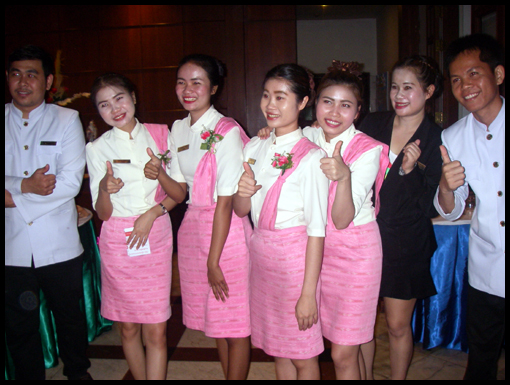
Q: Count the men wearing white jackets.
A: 2